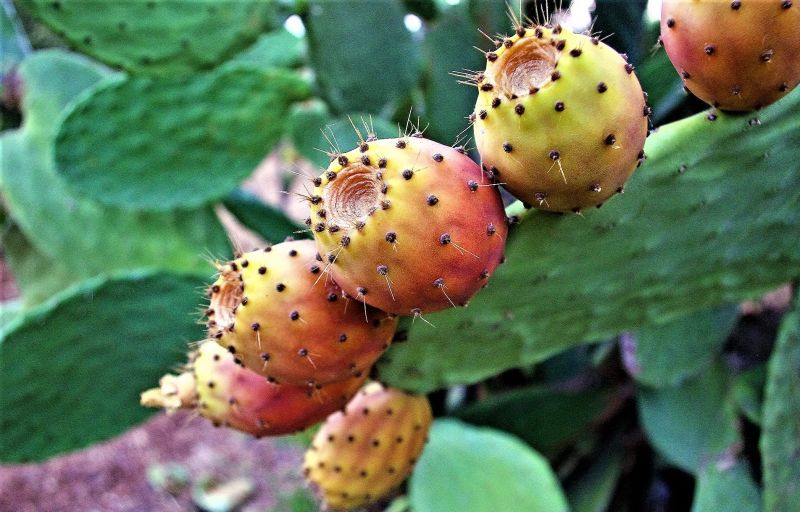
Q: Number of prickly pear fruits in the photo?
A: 6